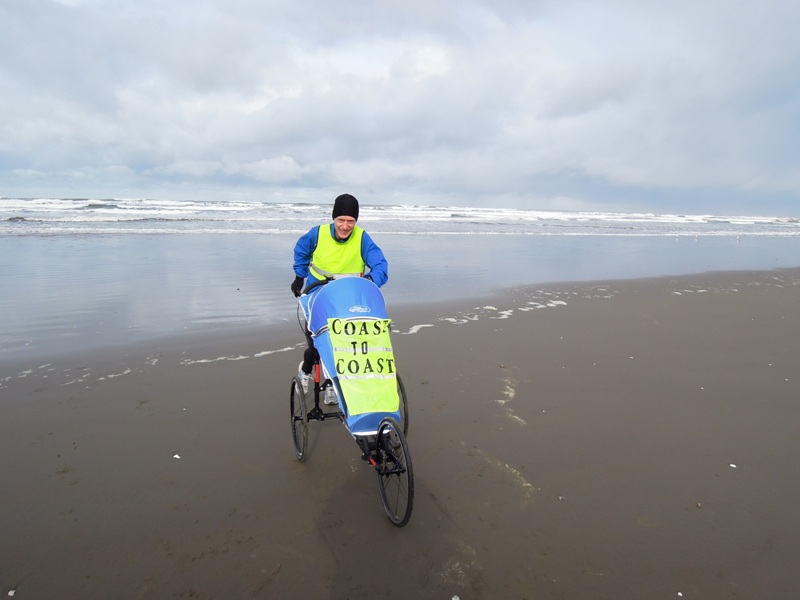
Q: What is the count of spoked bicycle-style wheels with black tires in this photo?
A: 3